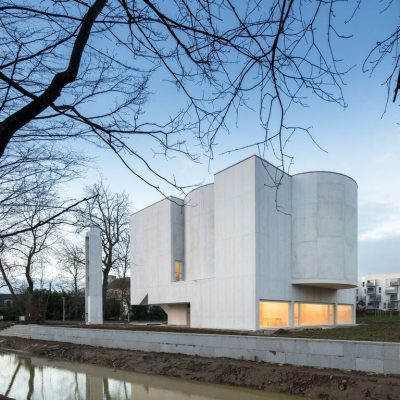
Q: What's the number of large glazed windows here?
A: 3